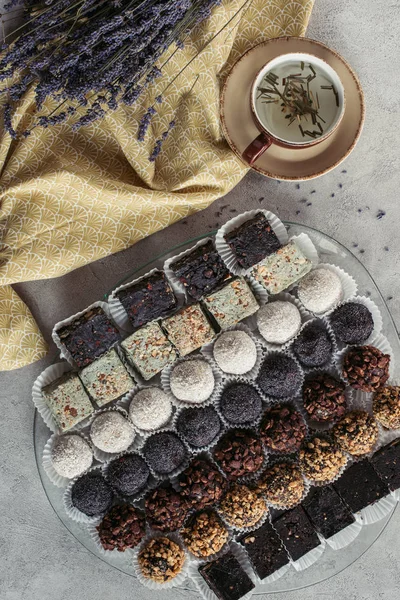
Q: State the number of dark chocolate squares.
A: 10